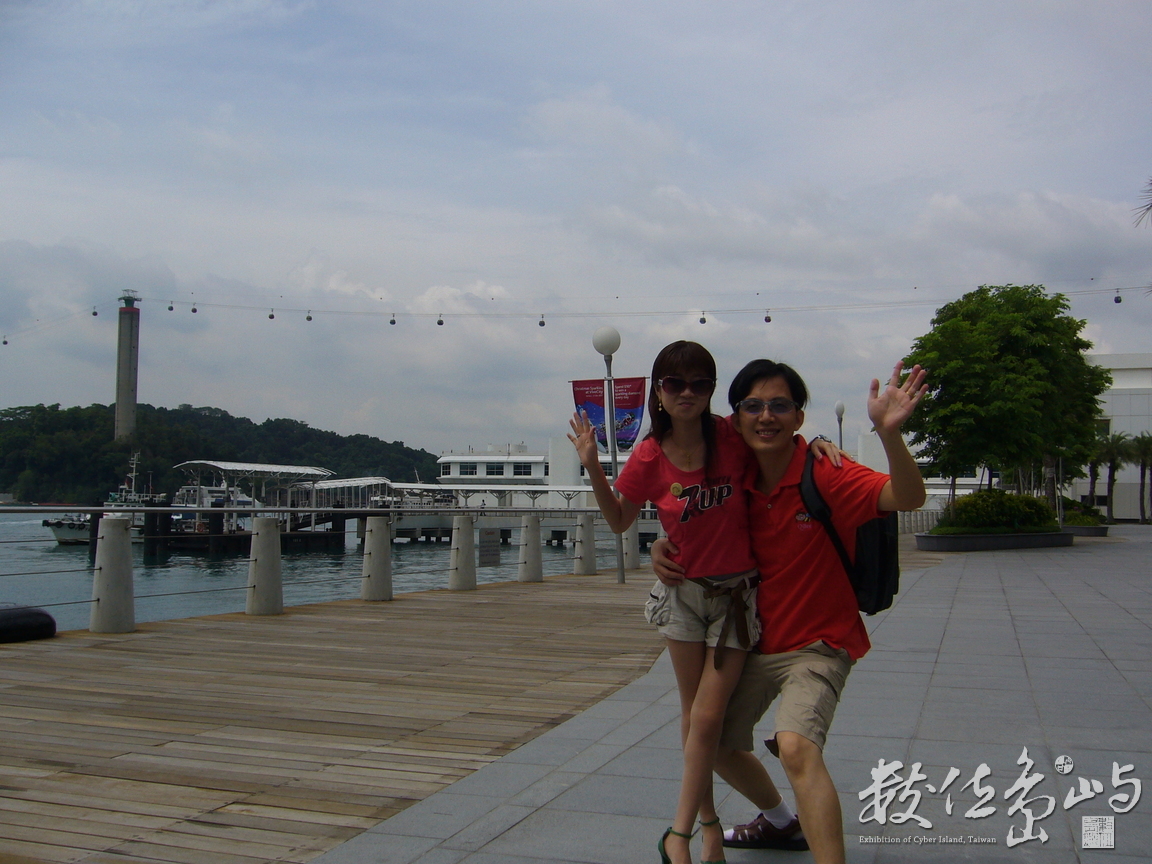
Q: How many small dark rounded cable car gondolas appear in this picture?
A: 12